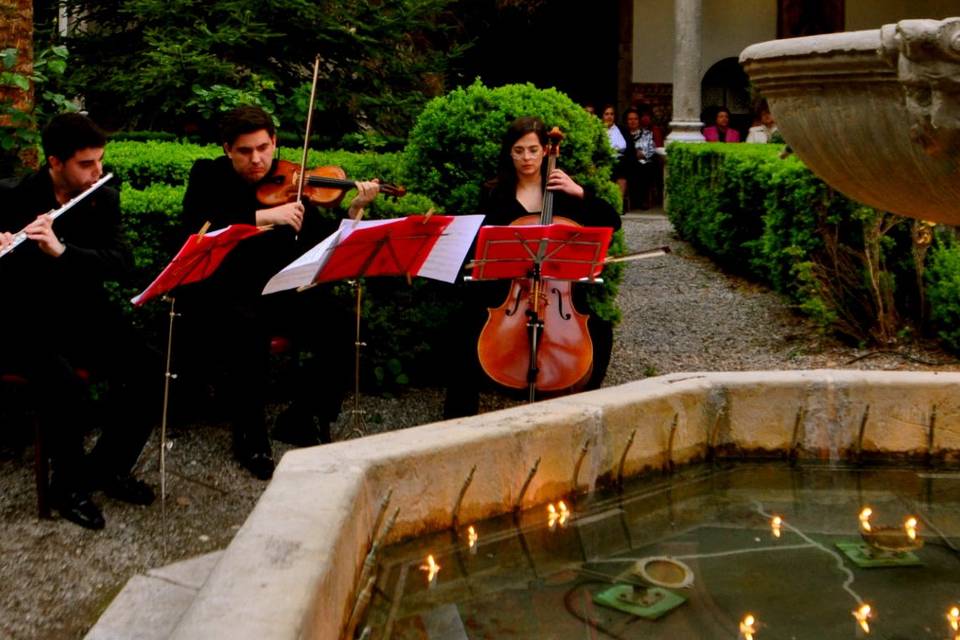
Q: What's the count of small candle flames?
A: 10